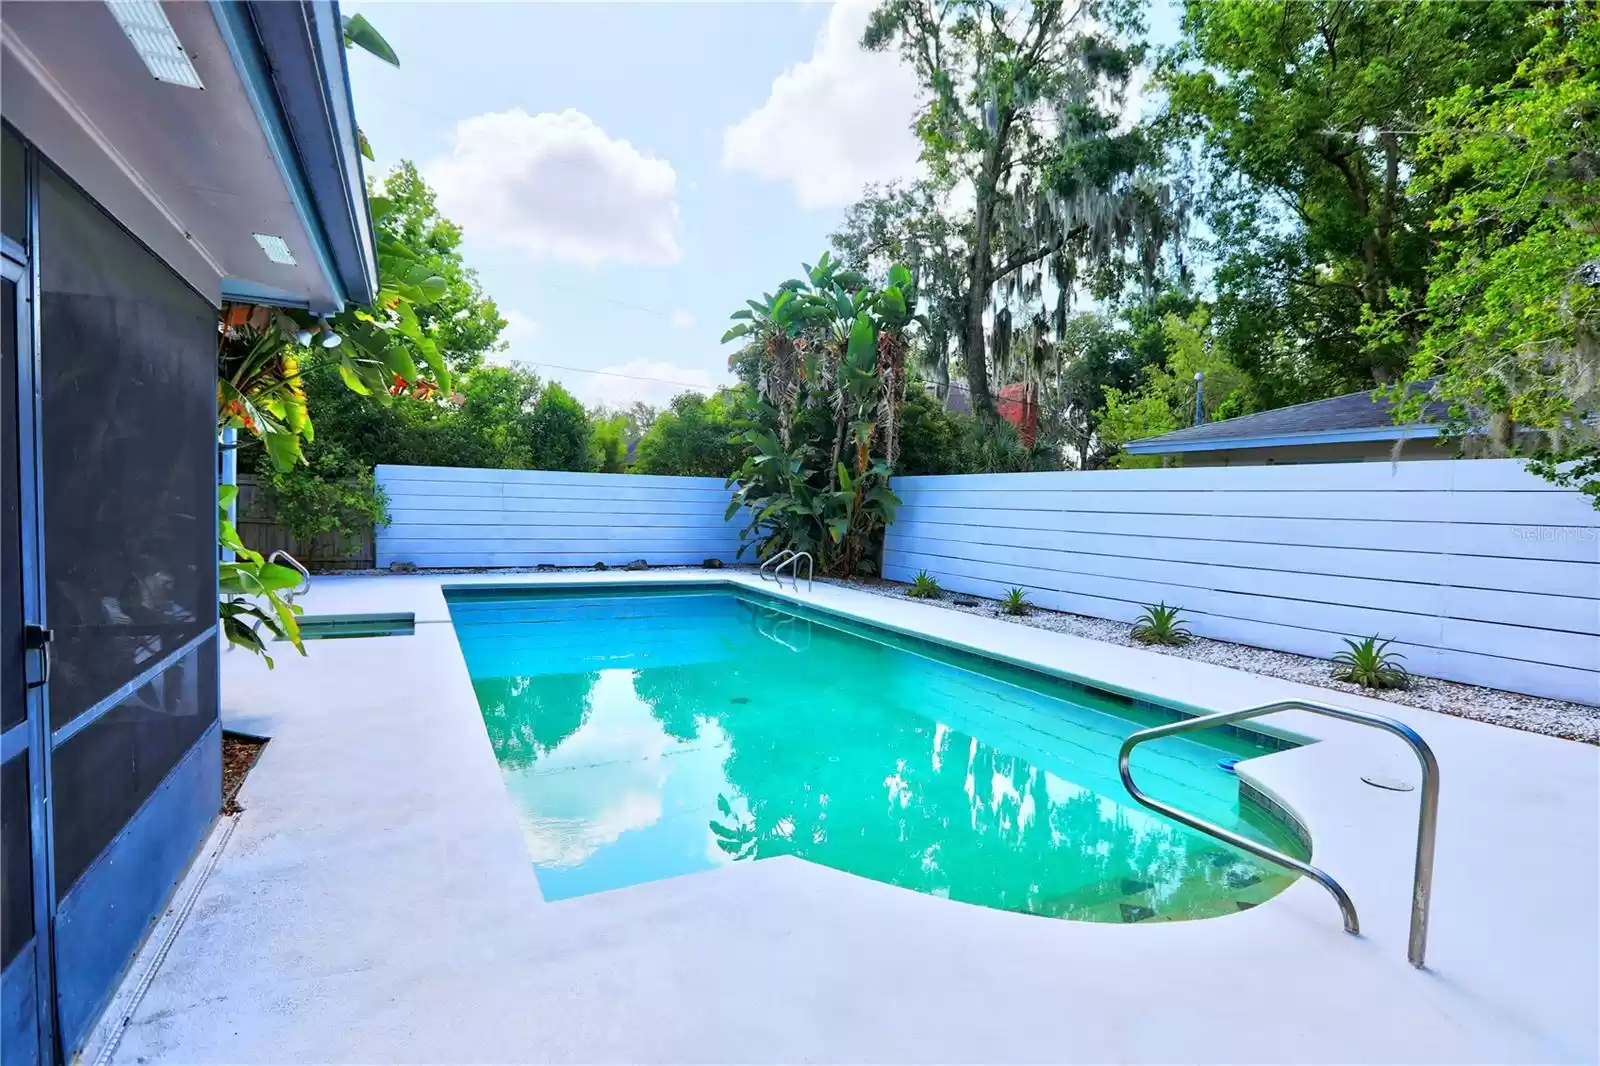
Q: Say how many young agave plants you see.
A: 4